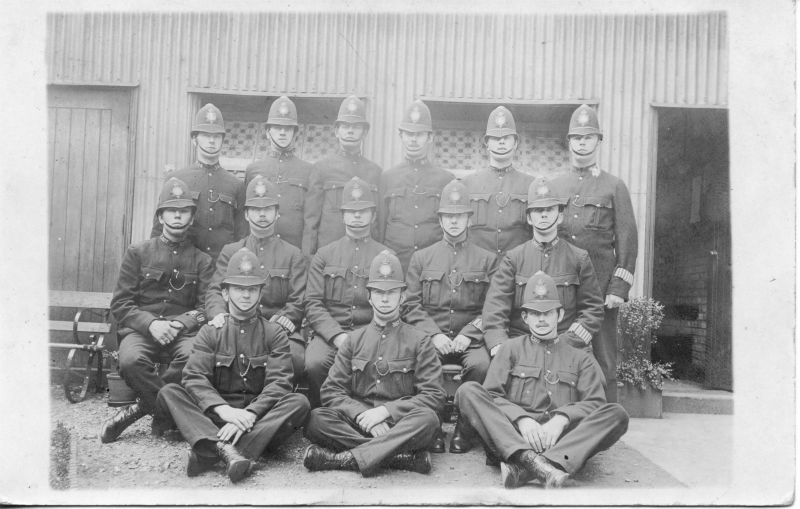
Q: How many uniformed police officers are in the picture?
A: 14